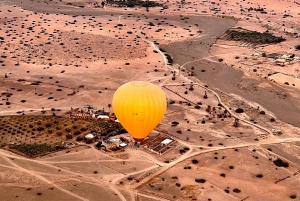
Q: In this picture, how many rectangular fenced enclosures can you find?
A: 1